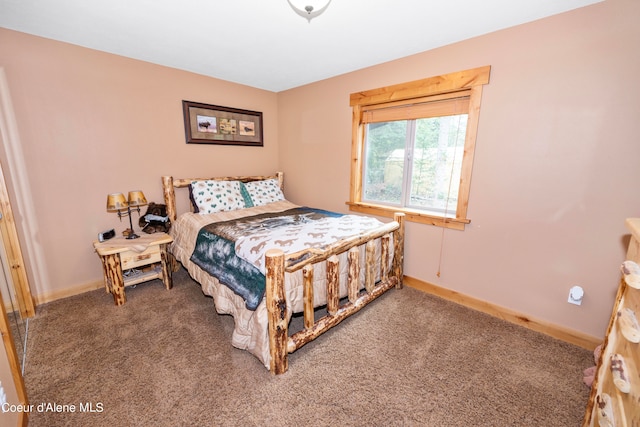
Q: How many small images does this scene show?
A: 3